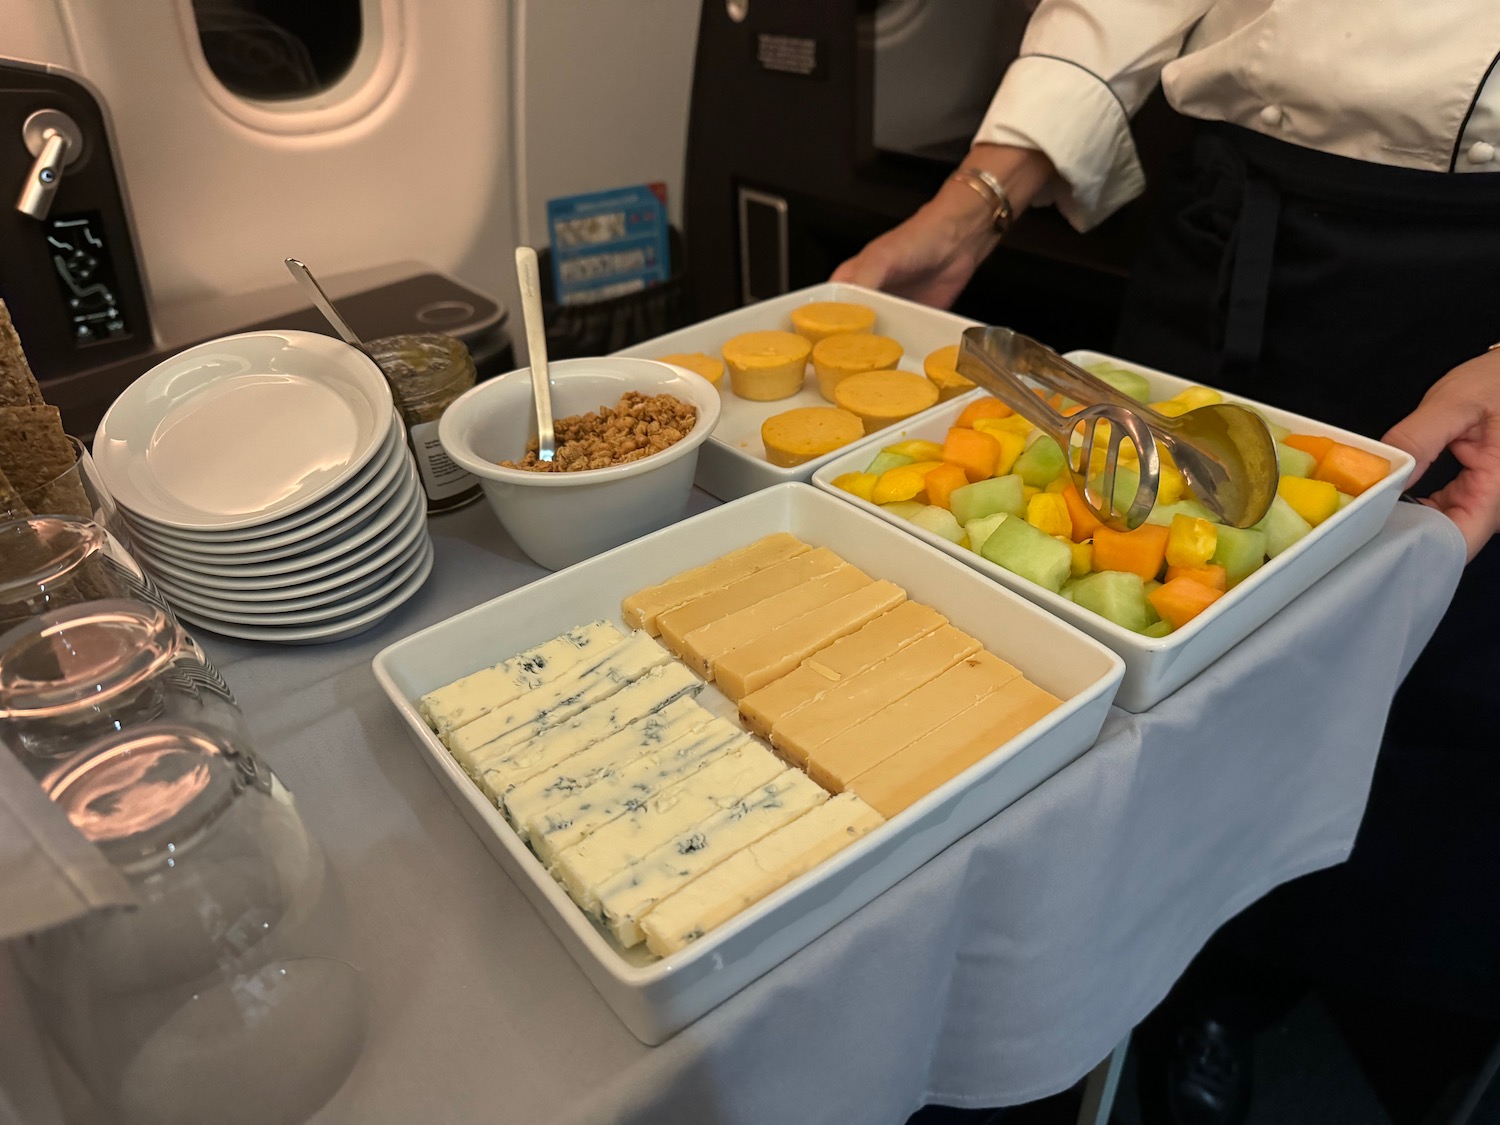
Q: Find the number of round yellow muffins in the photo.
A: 7